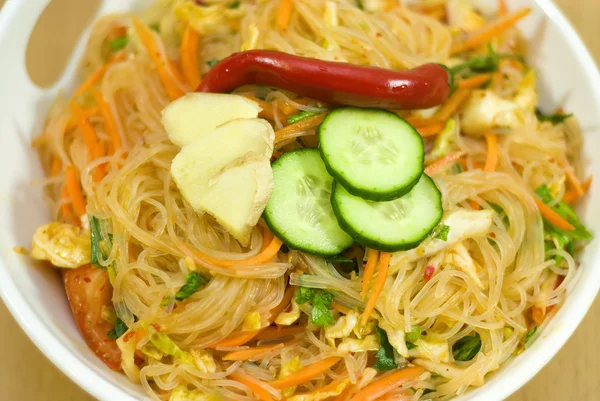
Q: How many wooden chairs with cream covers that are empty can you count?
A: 0